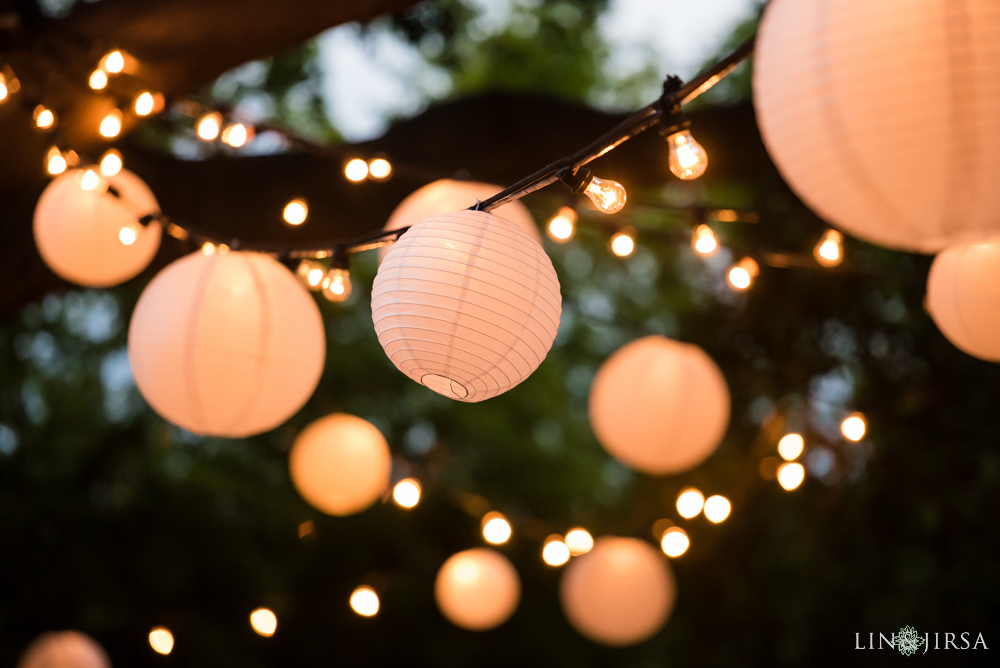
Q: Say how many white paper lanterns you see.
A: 11